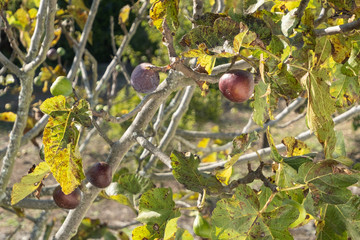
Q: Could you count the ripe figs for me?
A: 4